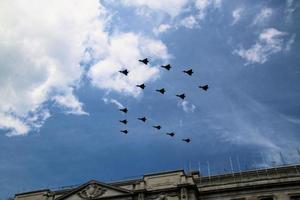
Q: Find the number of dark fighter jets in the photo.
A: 15